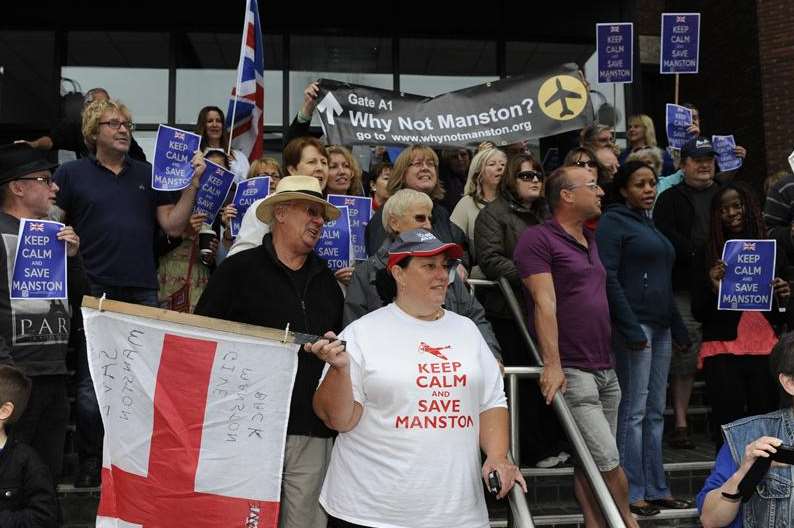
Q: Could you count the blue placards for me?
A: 11